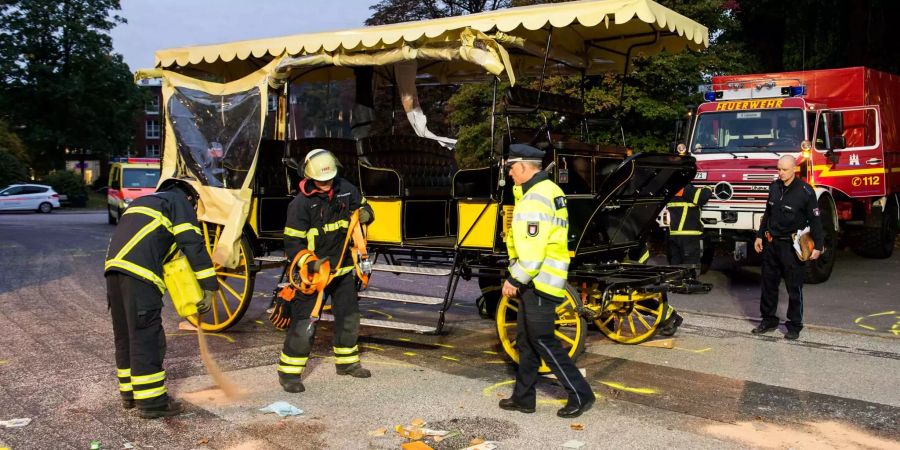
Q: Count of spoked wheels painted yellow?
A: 3